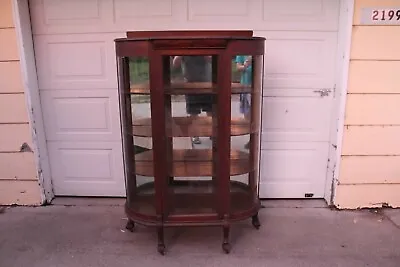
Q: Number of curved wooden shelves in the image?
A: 3